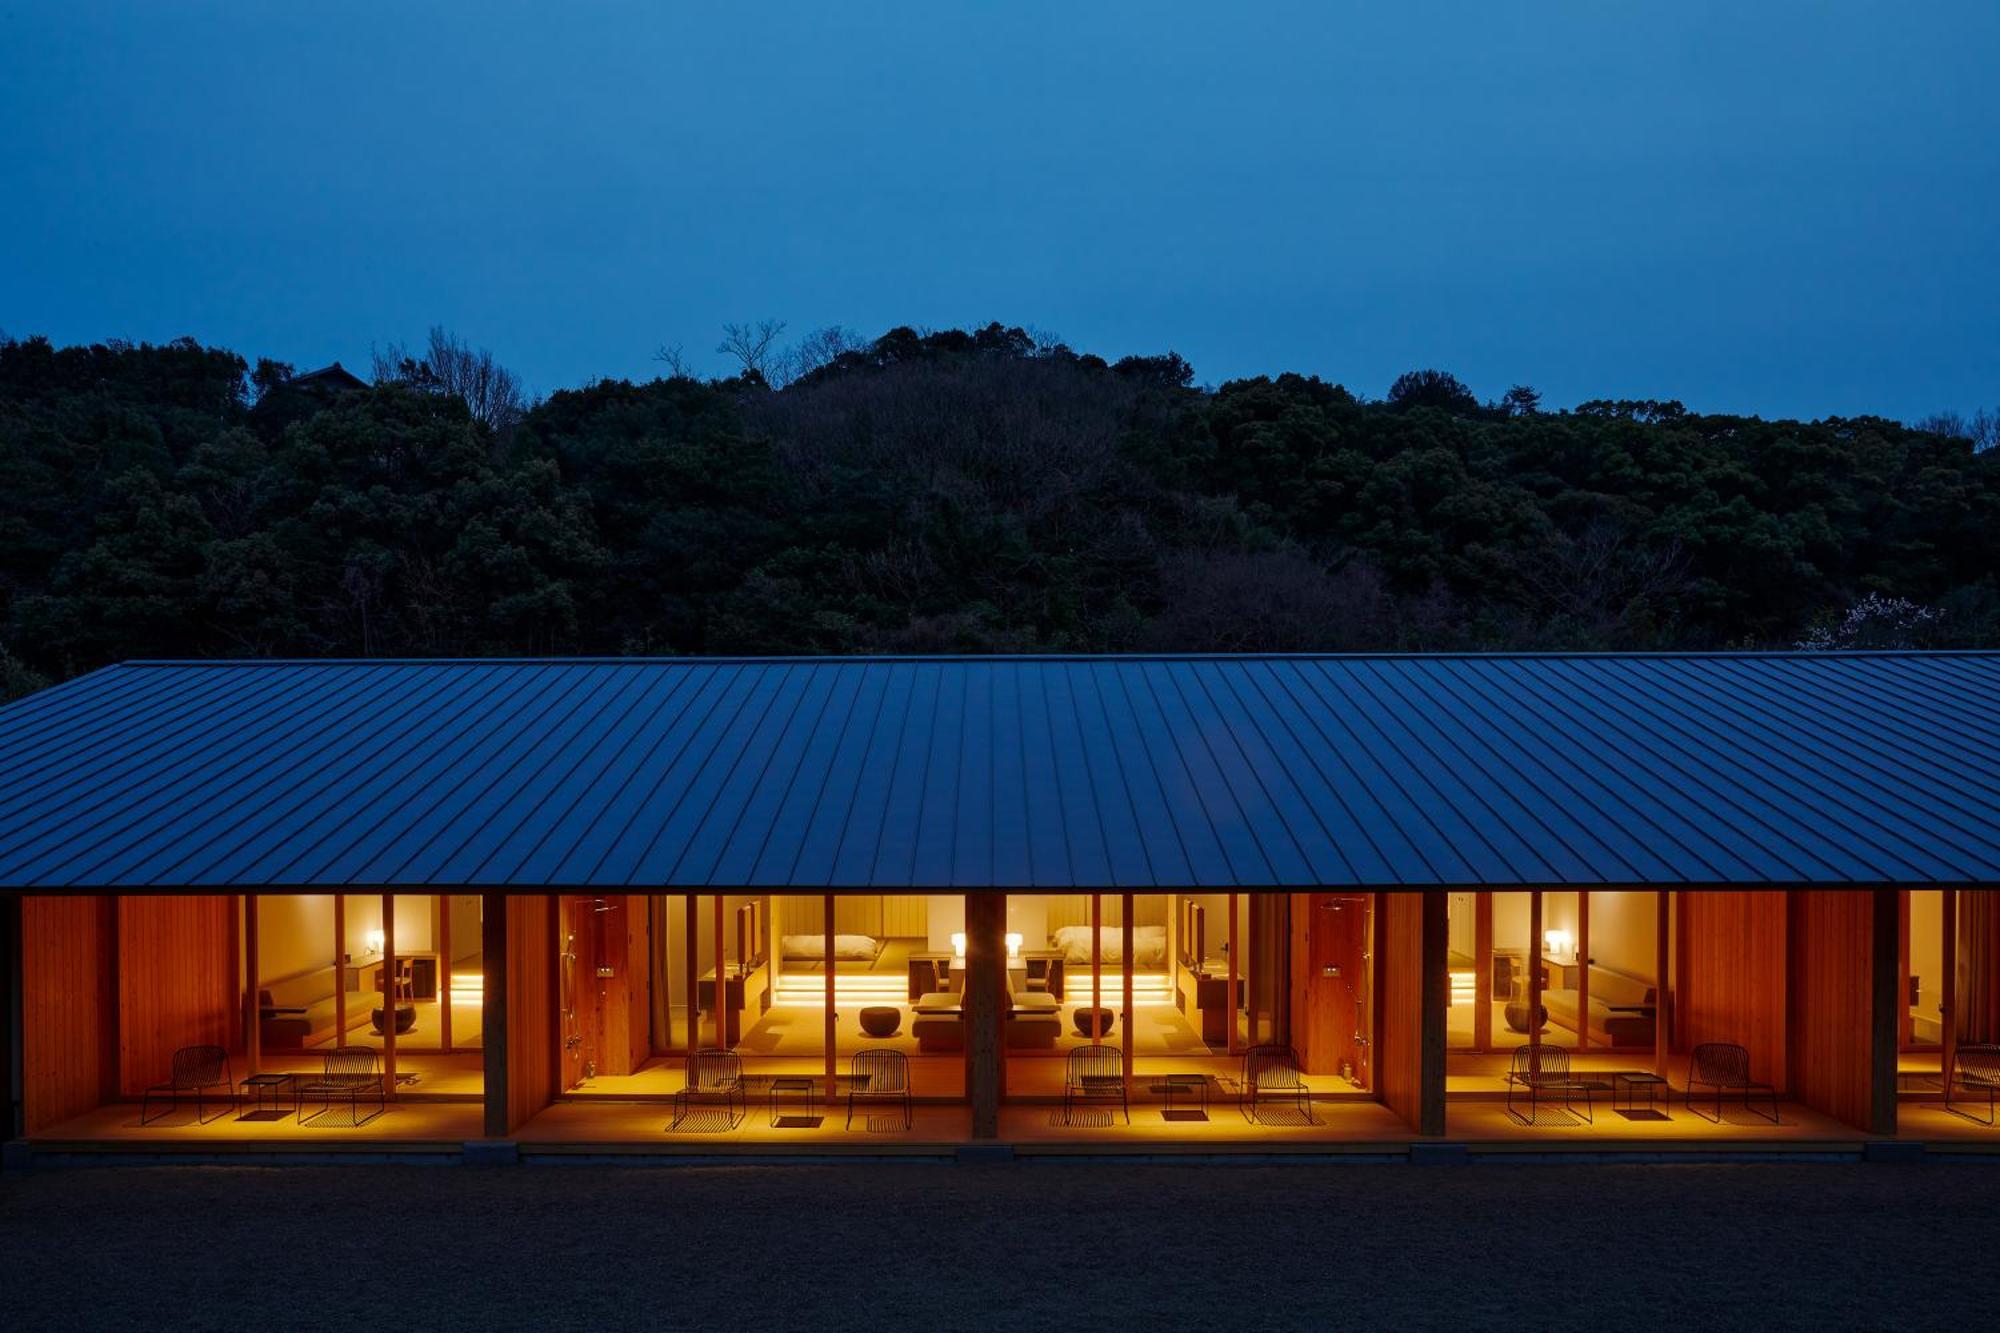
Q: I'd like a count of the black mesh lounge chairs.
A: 9